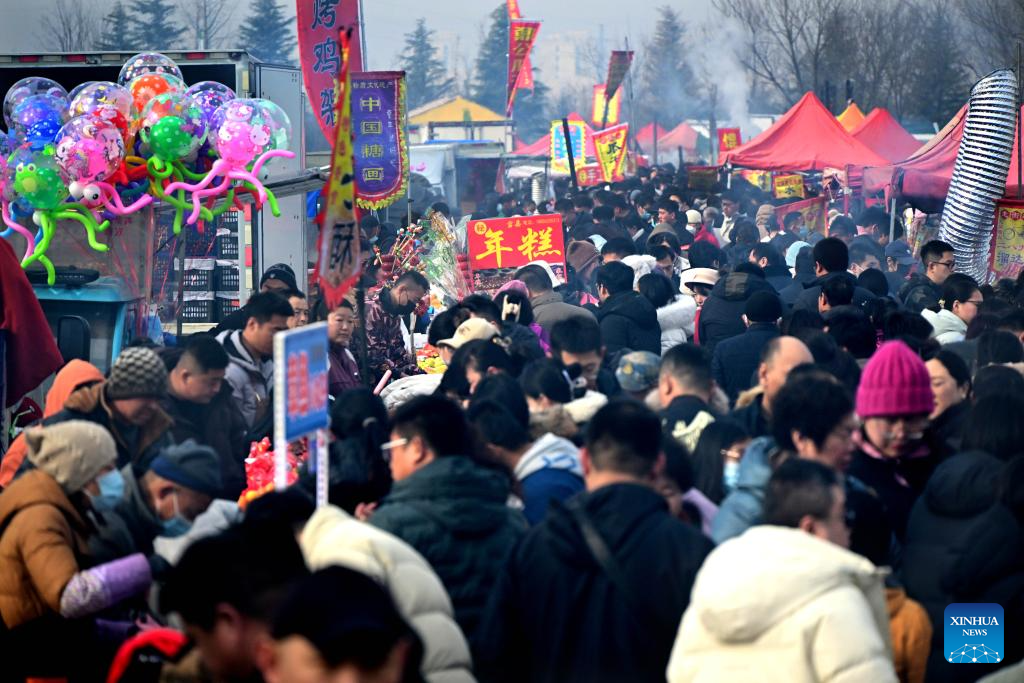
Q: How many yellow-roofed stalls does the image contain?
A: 2